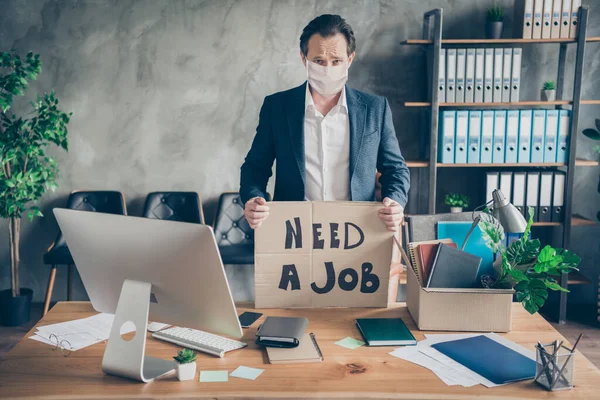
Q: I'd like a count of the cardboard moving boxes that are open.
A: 1